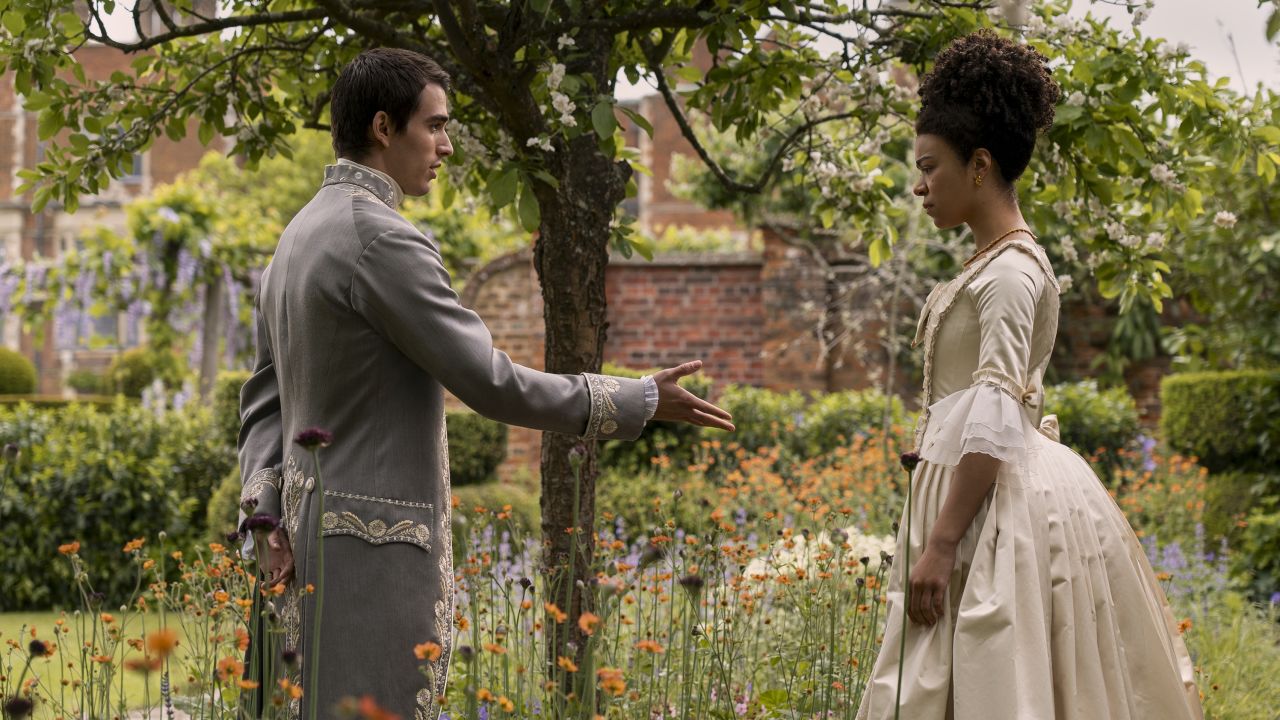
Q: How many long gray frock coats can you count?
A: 1